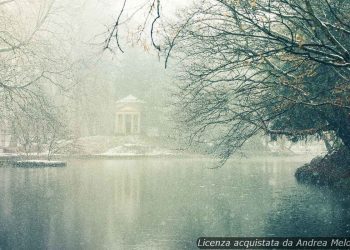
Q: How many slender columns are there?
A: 4